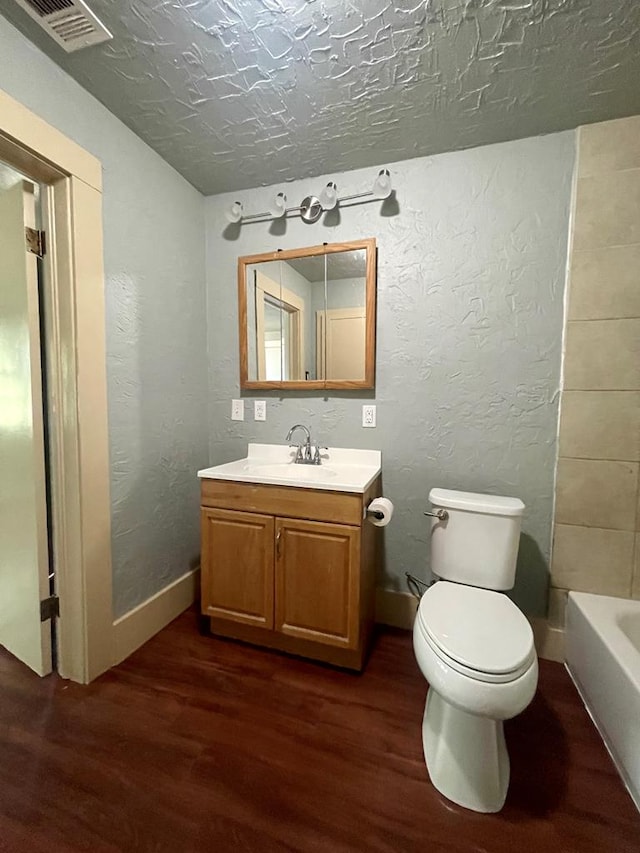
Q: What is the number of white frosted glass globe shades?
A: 4